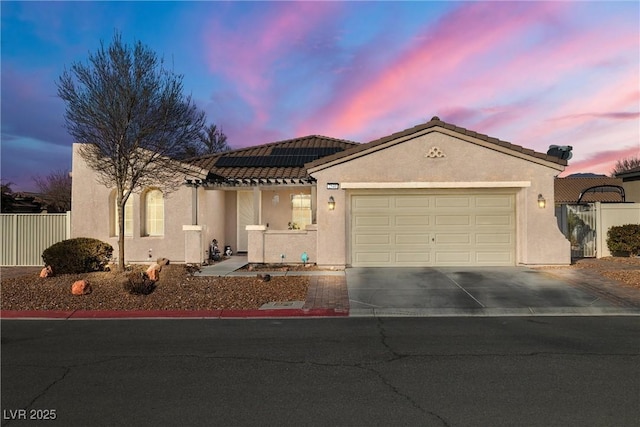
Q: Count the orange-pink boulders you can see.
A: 3